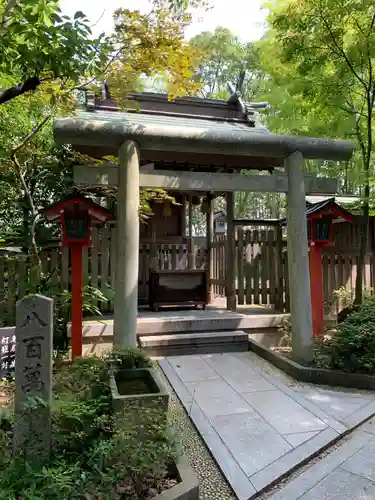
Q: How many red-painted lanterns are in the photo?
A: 2